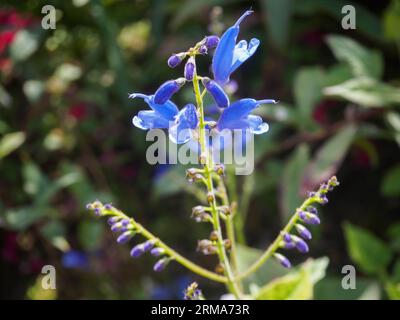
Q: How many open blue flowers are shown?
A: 4